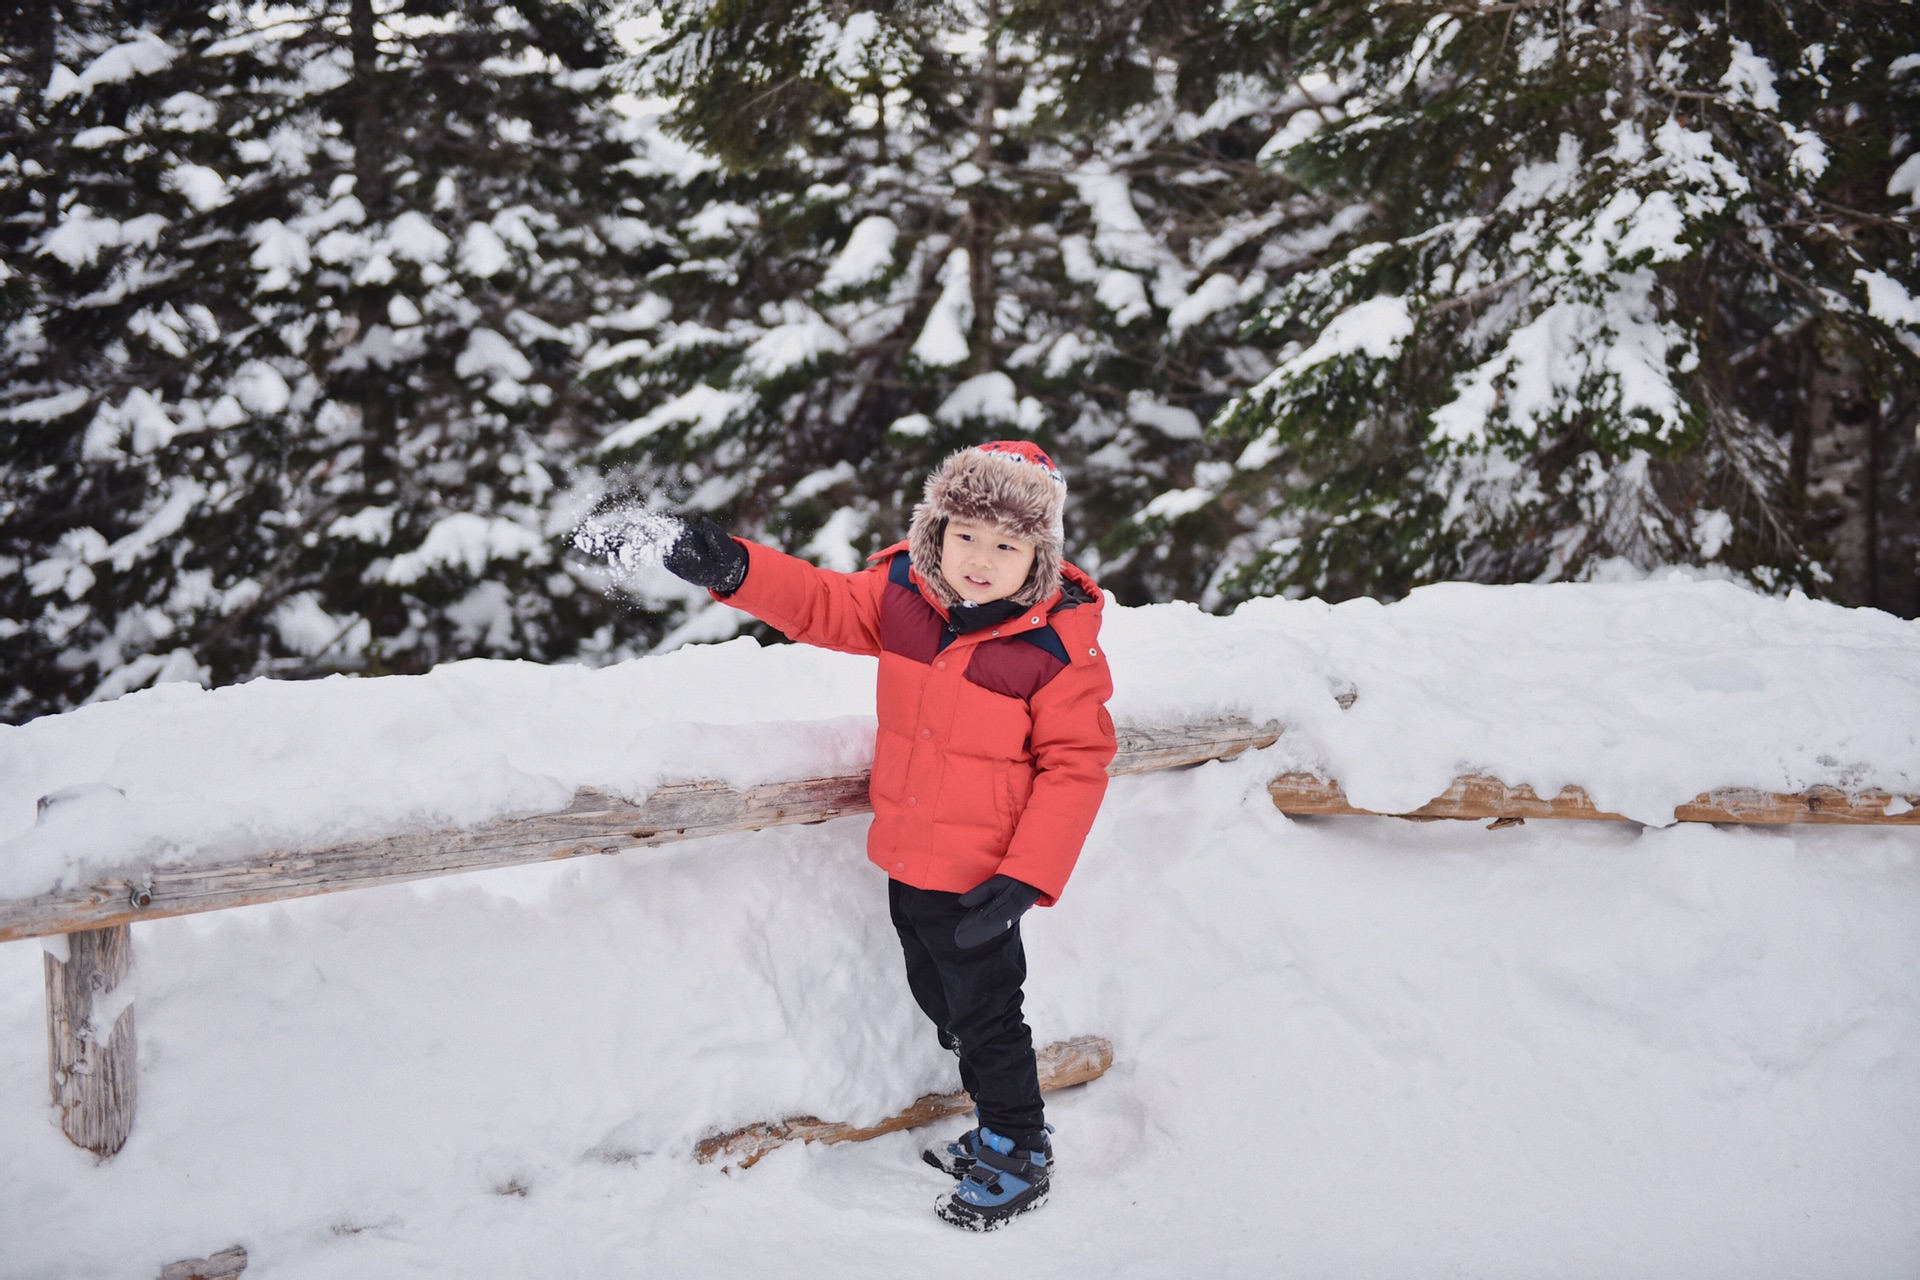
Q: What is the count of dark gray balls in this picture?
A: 0